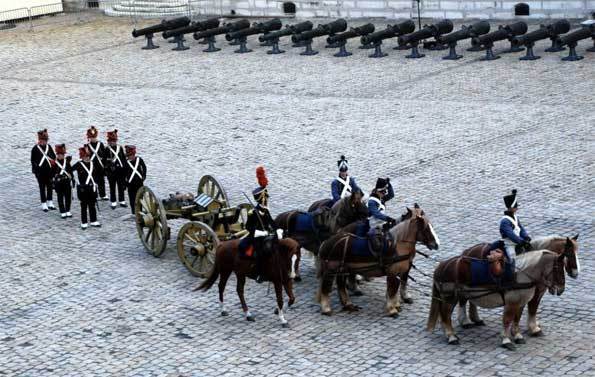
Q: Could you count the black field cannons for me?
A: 13